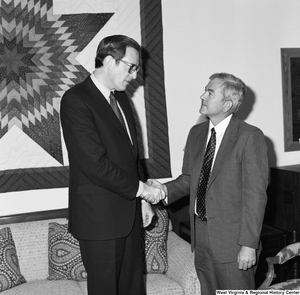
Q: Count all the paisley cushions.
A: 3